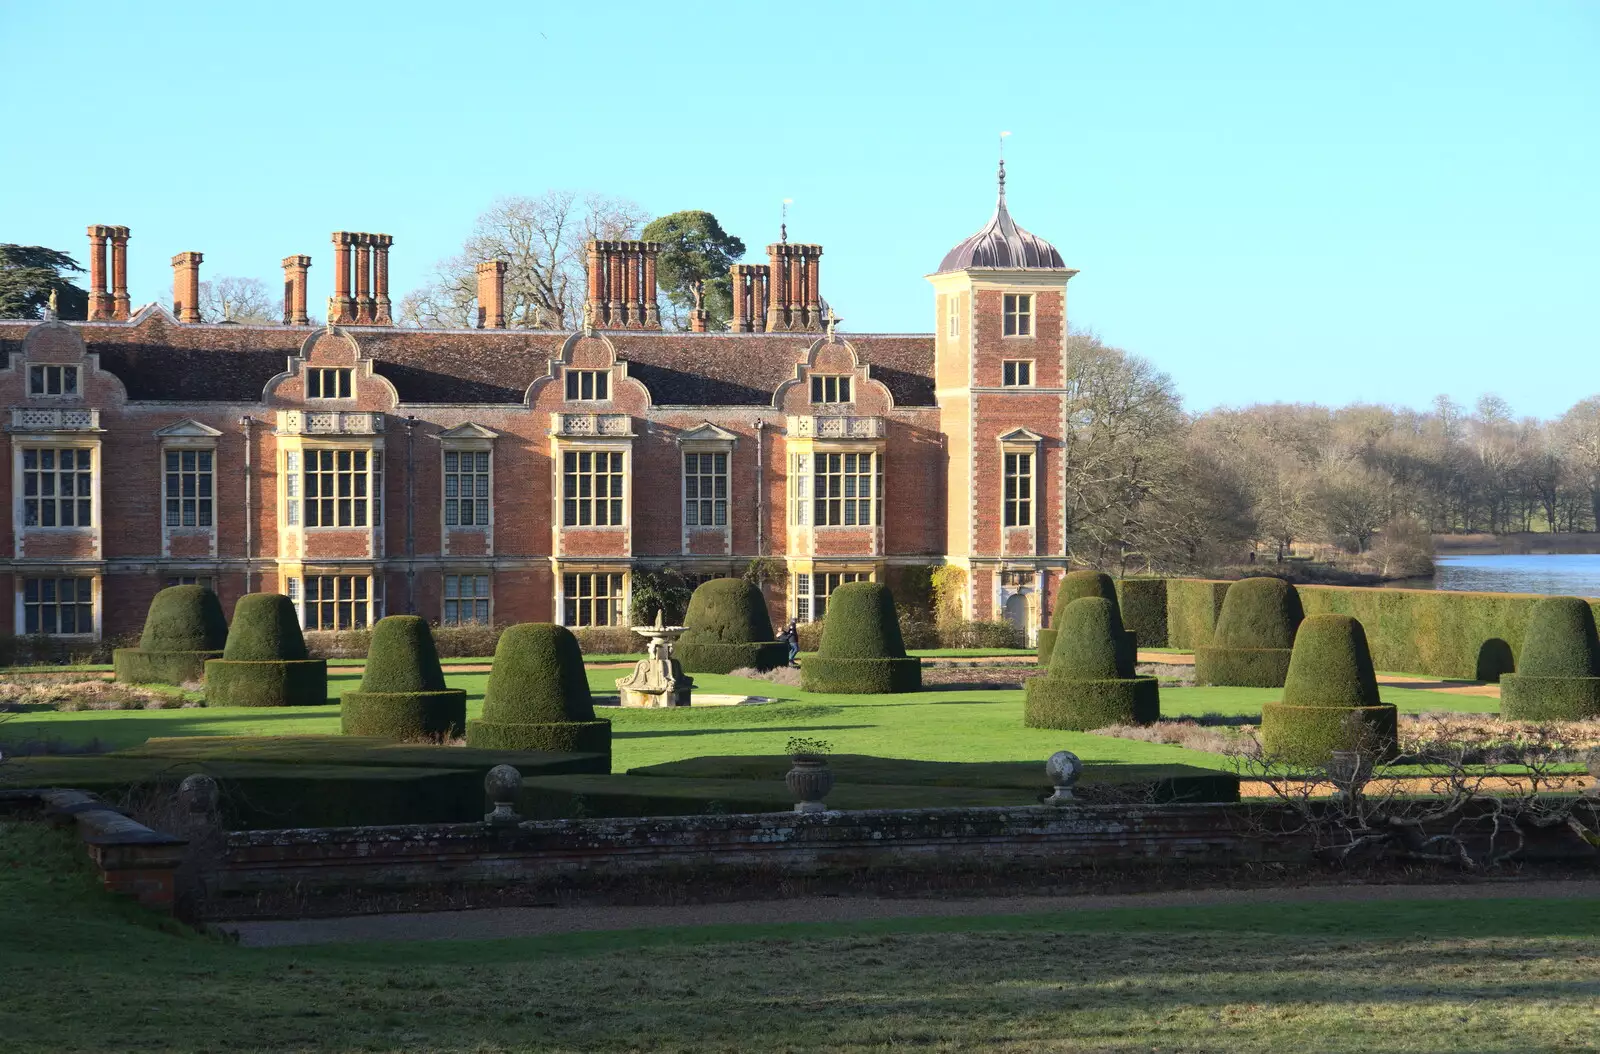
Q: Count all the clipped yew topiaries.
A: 11